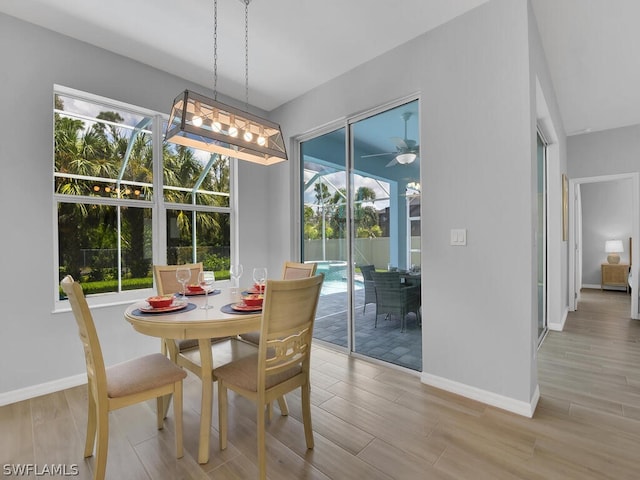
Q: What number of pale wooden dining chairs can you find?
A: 4